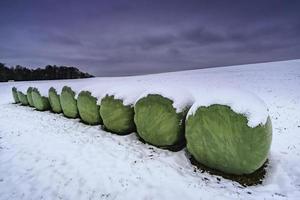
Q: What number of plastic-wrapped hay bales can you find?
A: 10